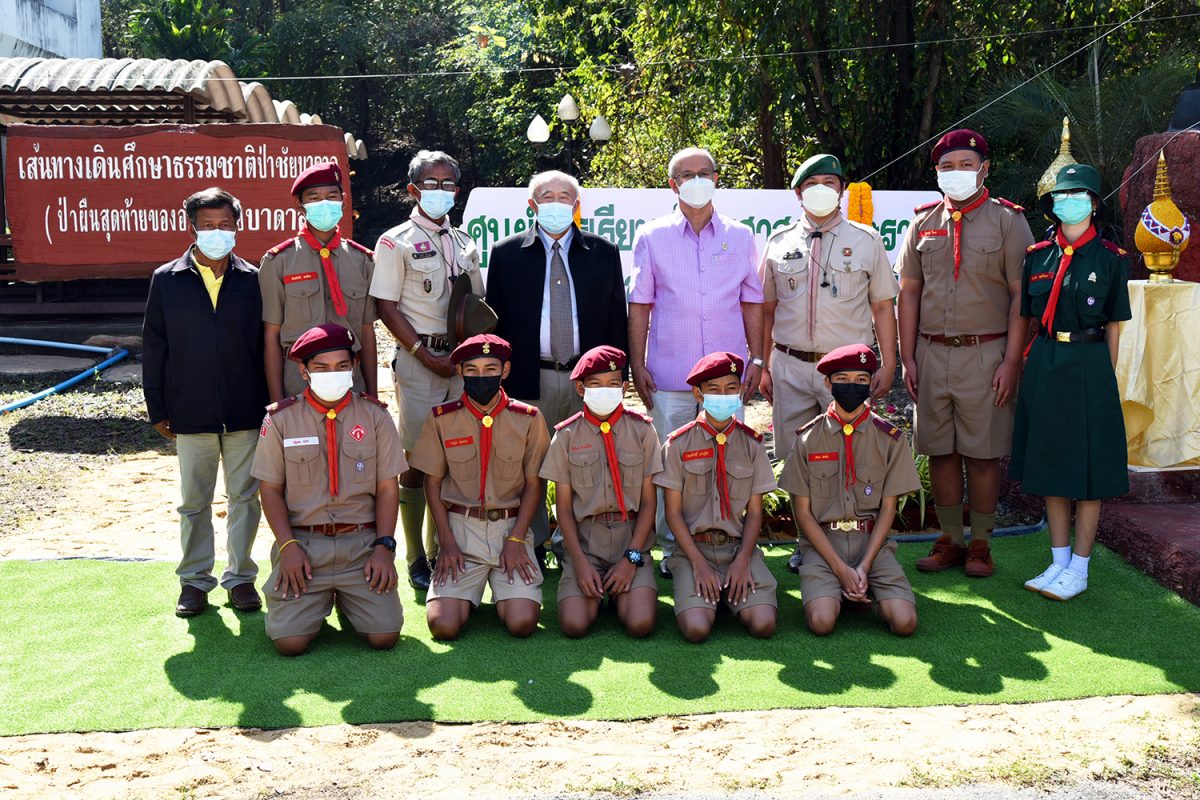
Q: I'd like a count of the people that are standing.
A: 8